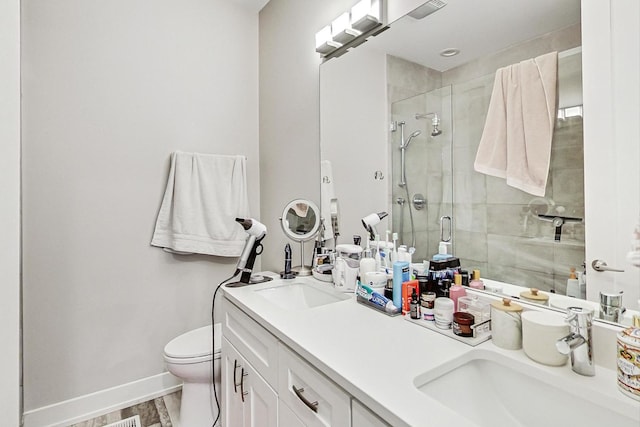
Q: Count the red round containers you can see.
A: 1